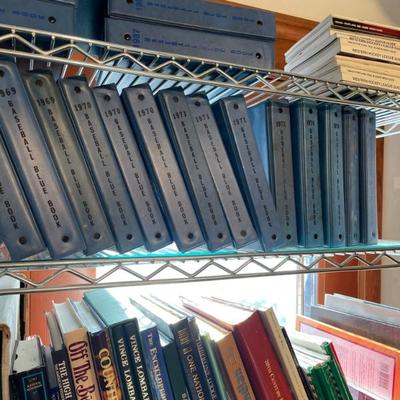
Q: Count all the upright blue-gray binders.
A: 14